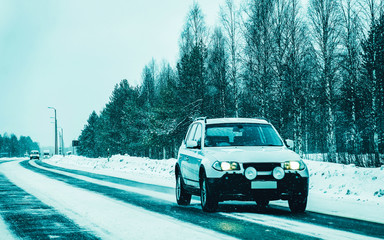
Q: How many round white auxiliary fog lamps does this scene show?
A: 2